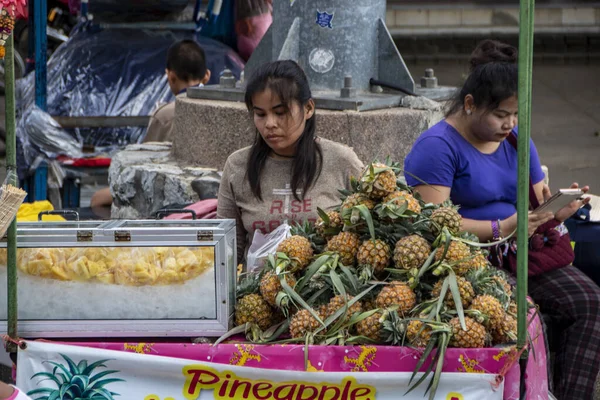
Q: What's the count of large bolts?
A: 3